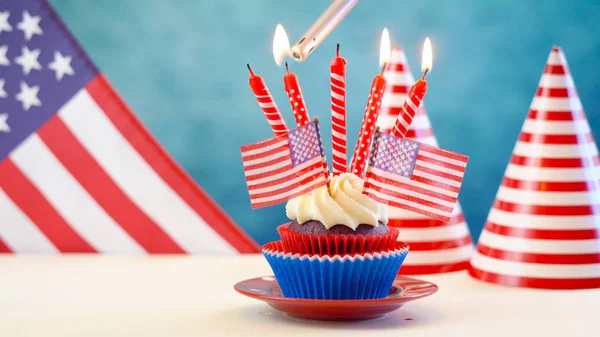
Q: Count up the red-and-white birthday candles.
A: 5